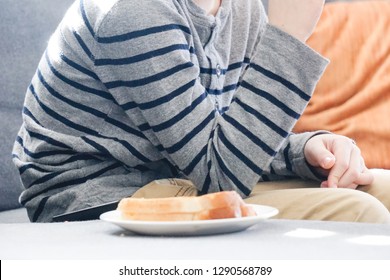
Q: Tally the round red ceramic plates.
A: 0